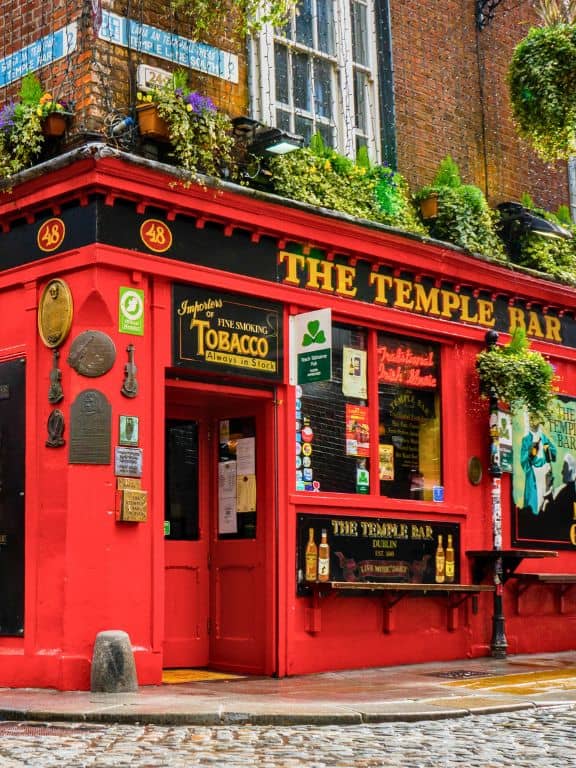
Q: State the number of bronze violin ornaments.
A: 2